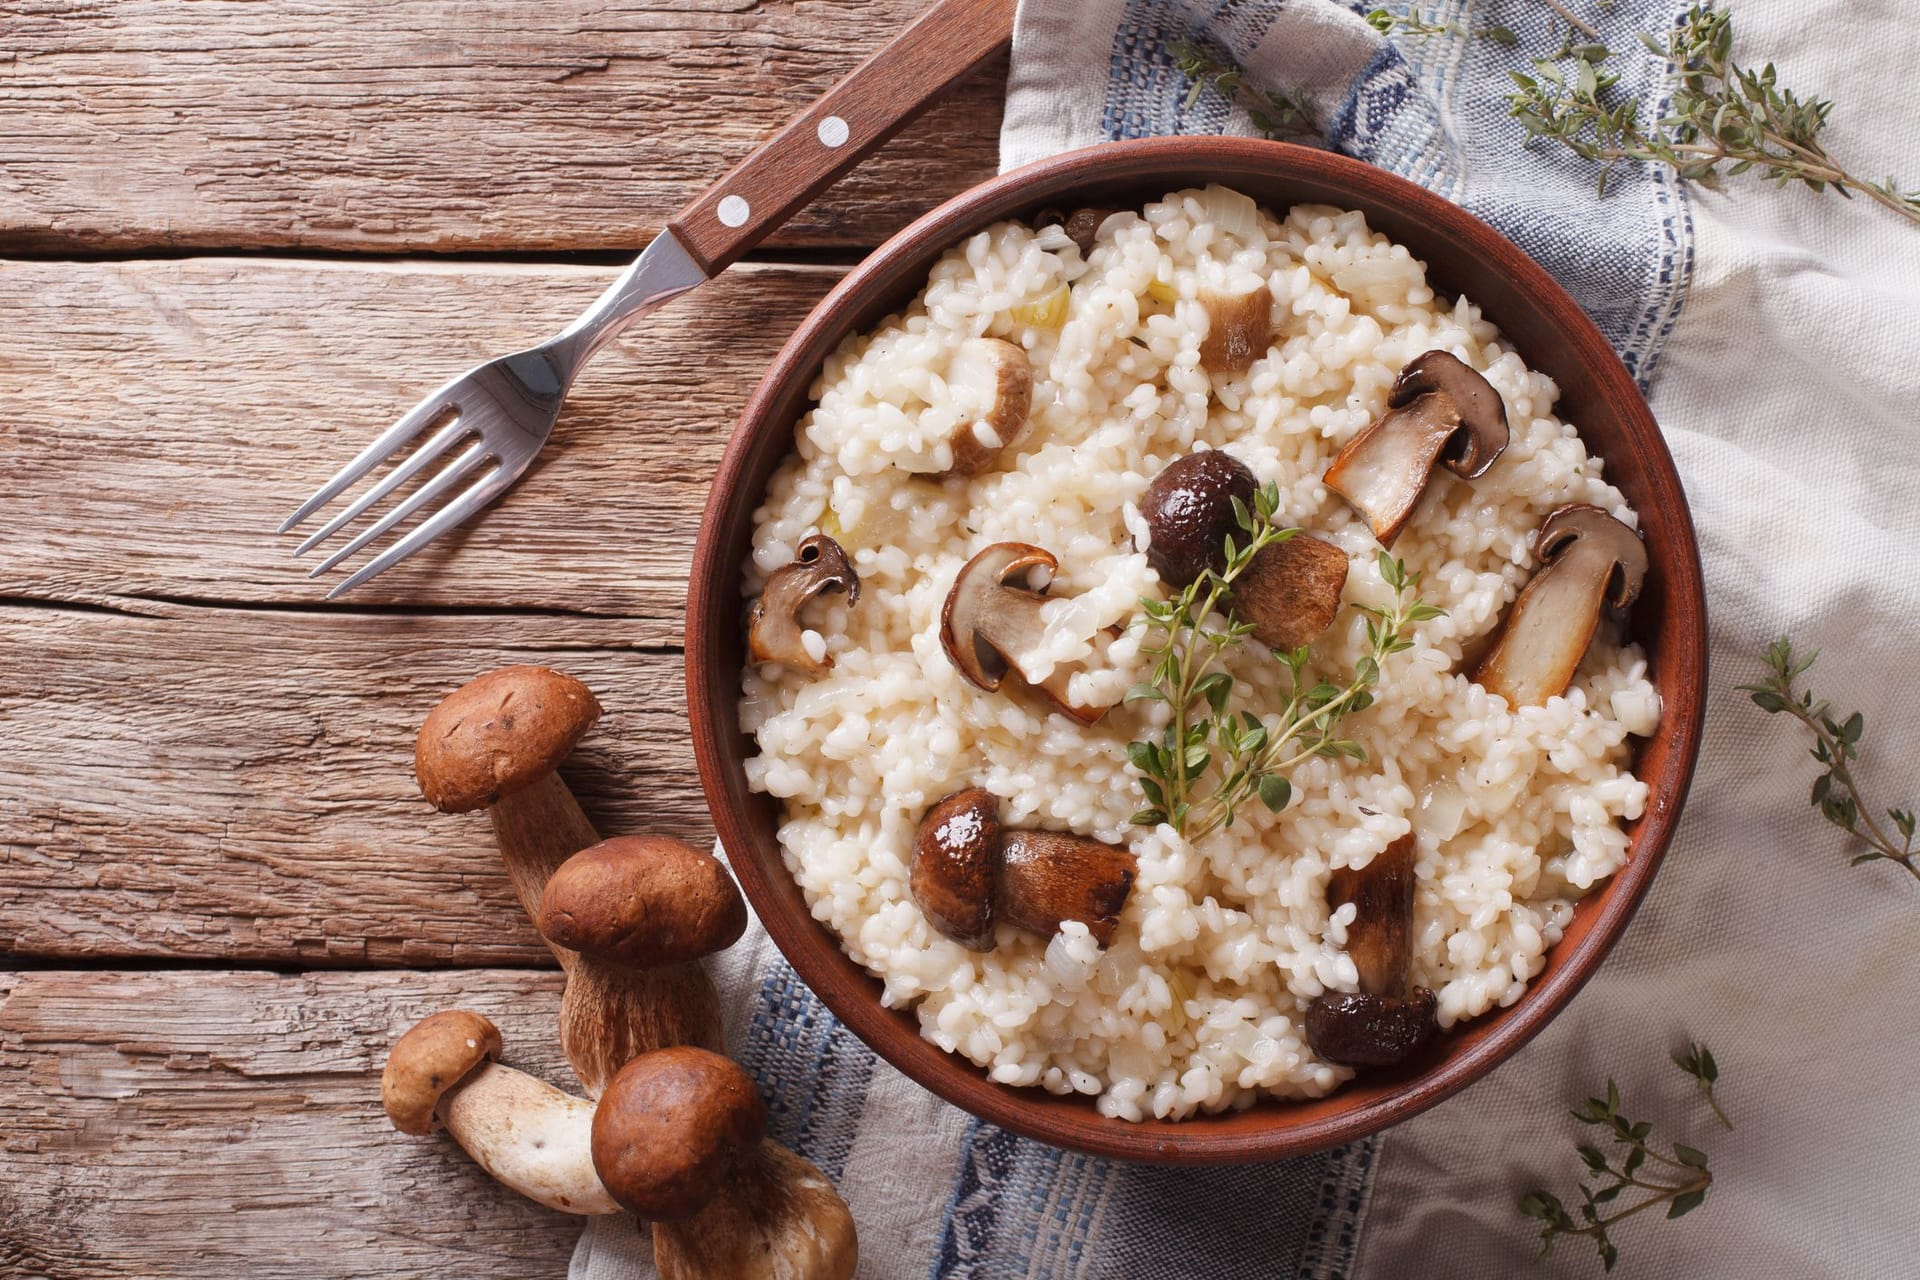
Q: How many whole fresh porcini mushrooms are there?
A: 4